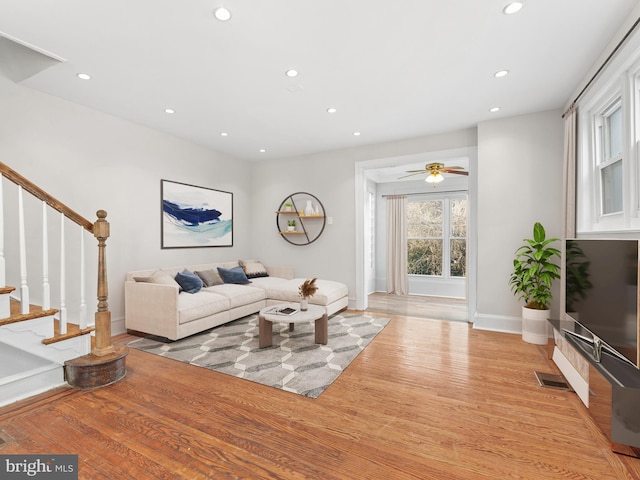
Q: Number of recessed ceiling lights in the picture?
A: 11